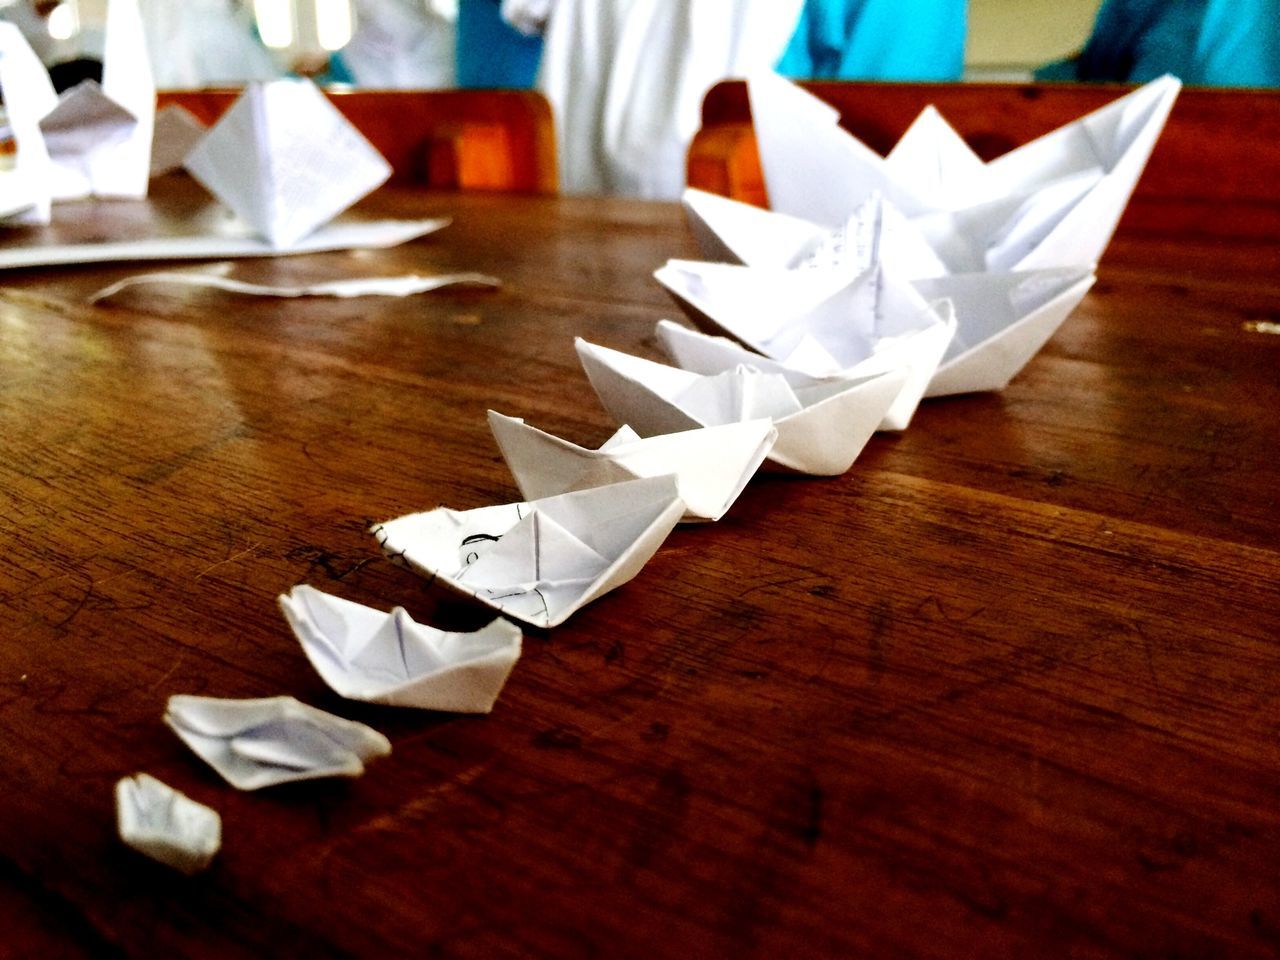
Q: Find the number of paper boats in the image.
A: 10